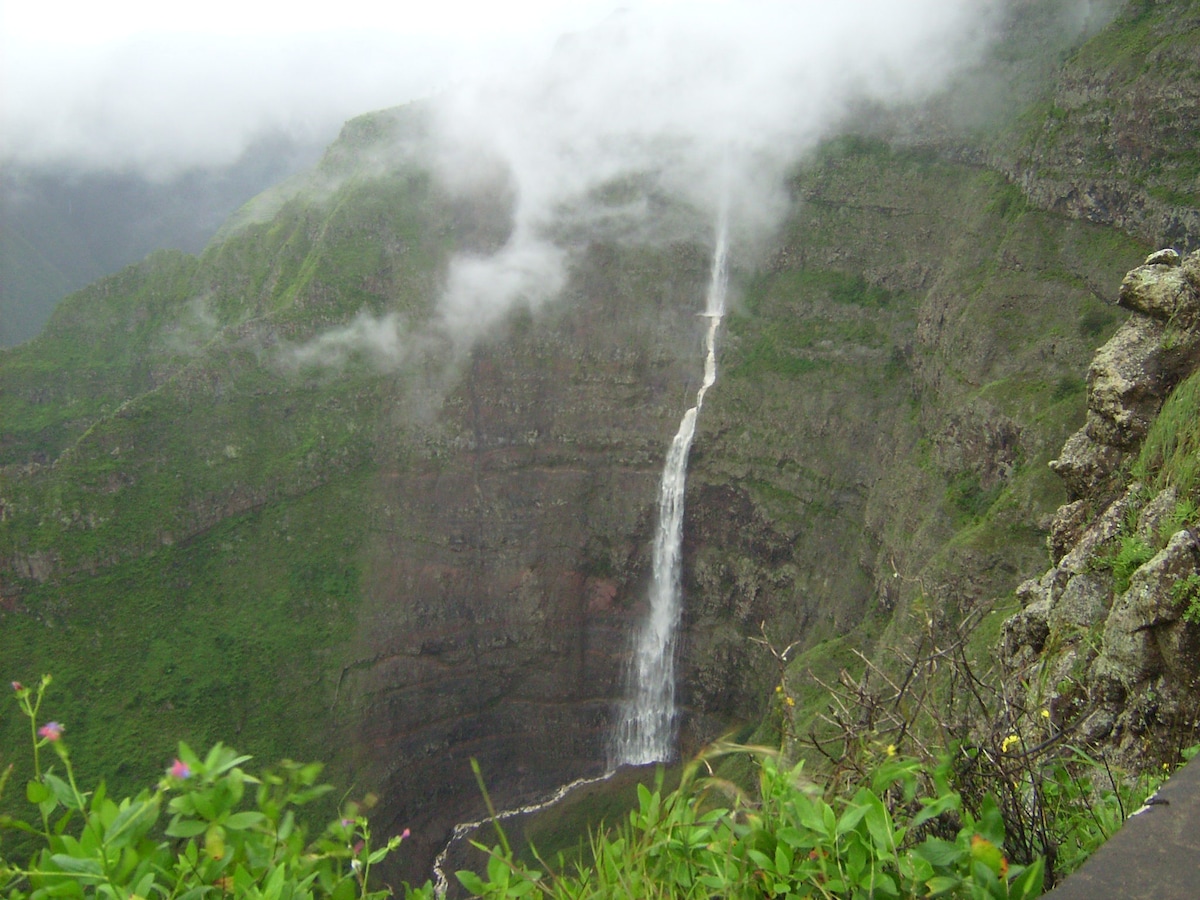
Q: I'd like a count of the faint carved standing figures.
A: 0